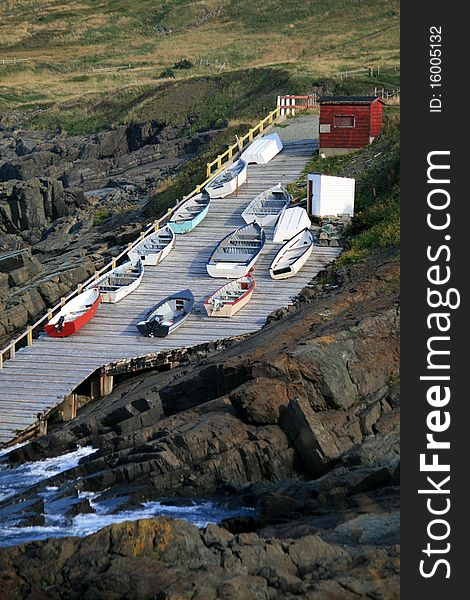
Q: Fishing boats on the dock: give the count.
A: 12